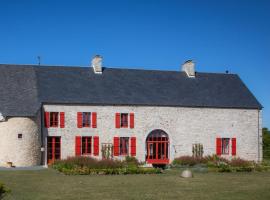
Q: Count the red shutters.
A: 12